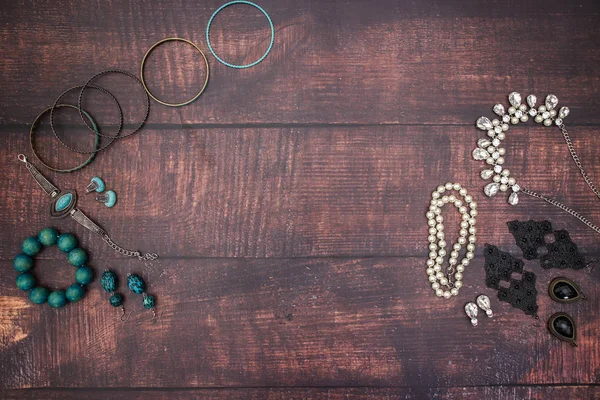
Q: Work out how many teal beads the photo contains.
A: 14